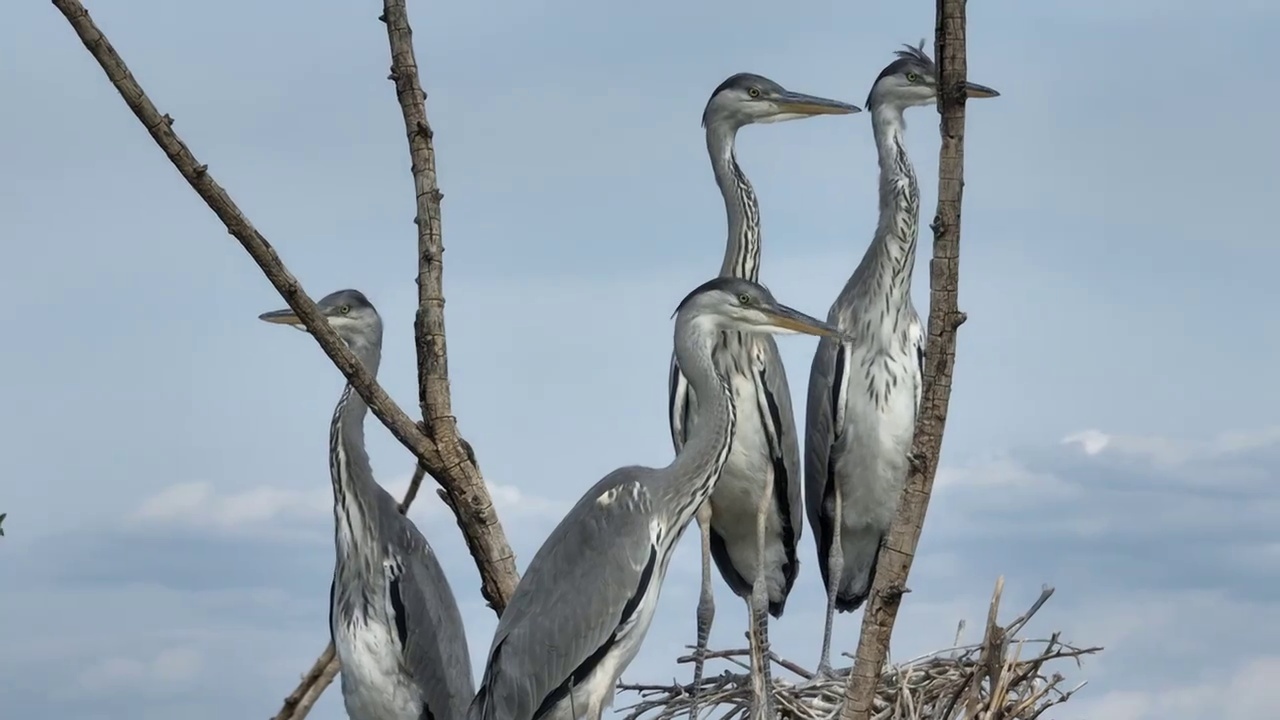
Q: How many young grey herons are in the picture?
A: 4